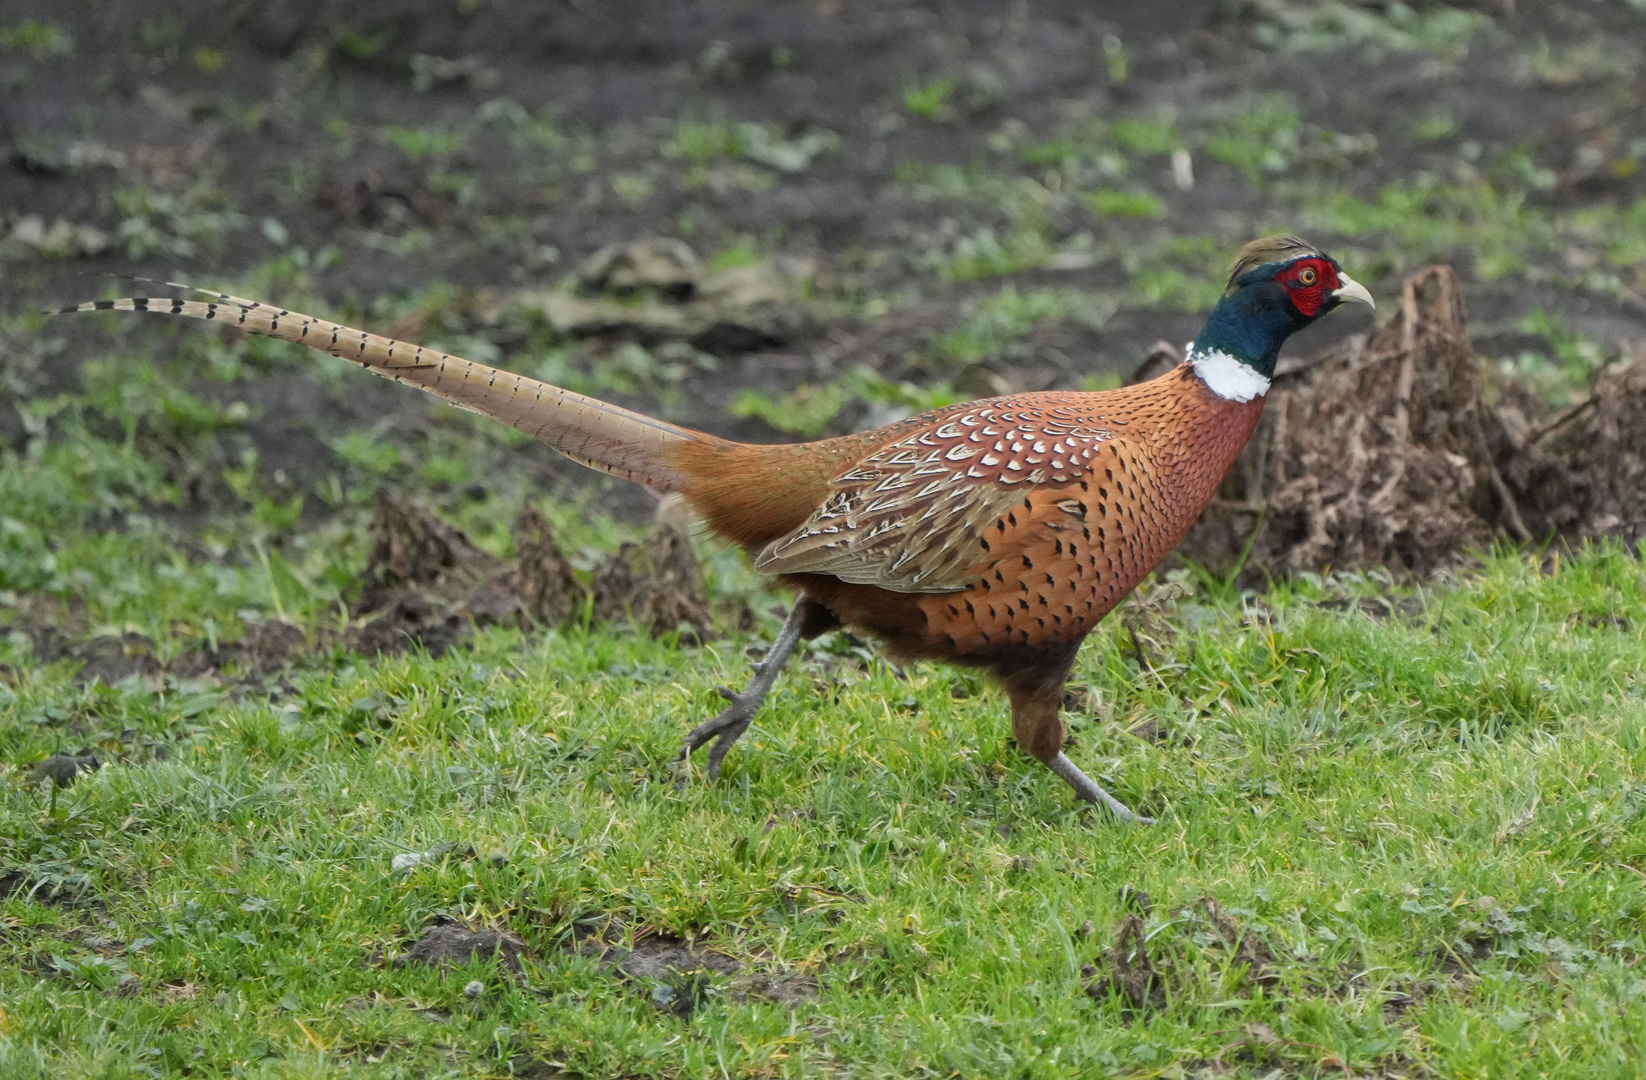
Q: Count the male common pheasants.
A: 1